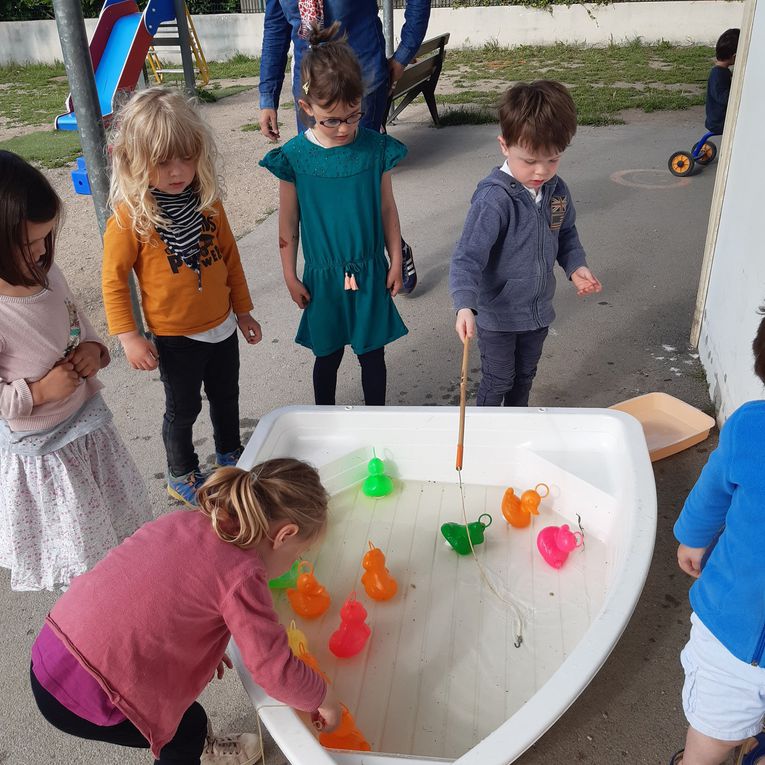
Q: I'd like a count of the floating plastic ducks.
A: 11